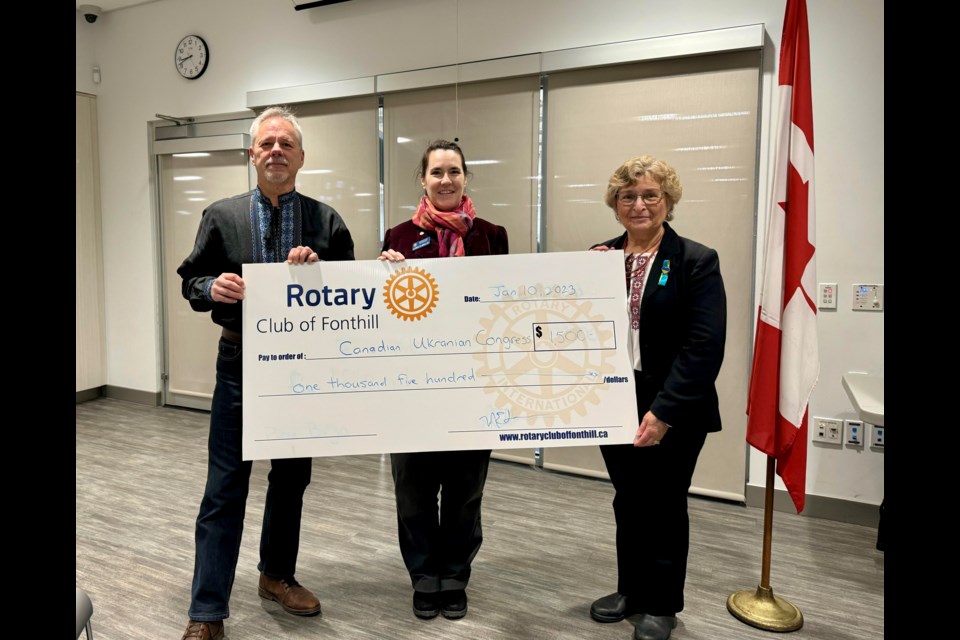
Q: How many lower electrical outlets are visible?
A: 3